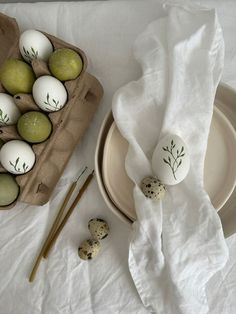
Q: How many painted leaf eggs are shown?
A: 5